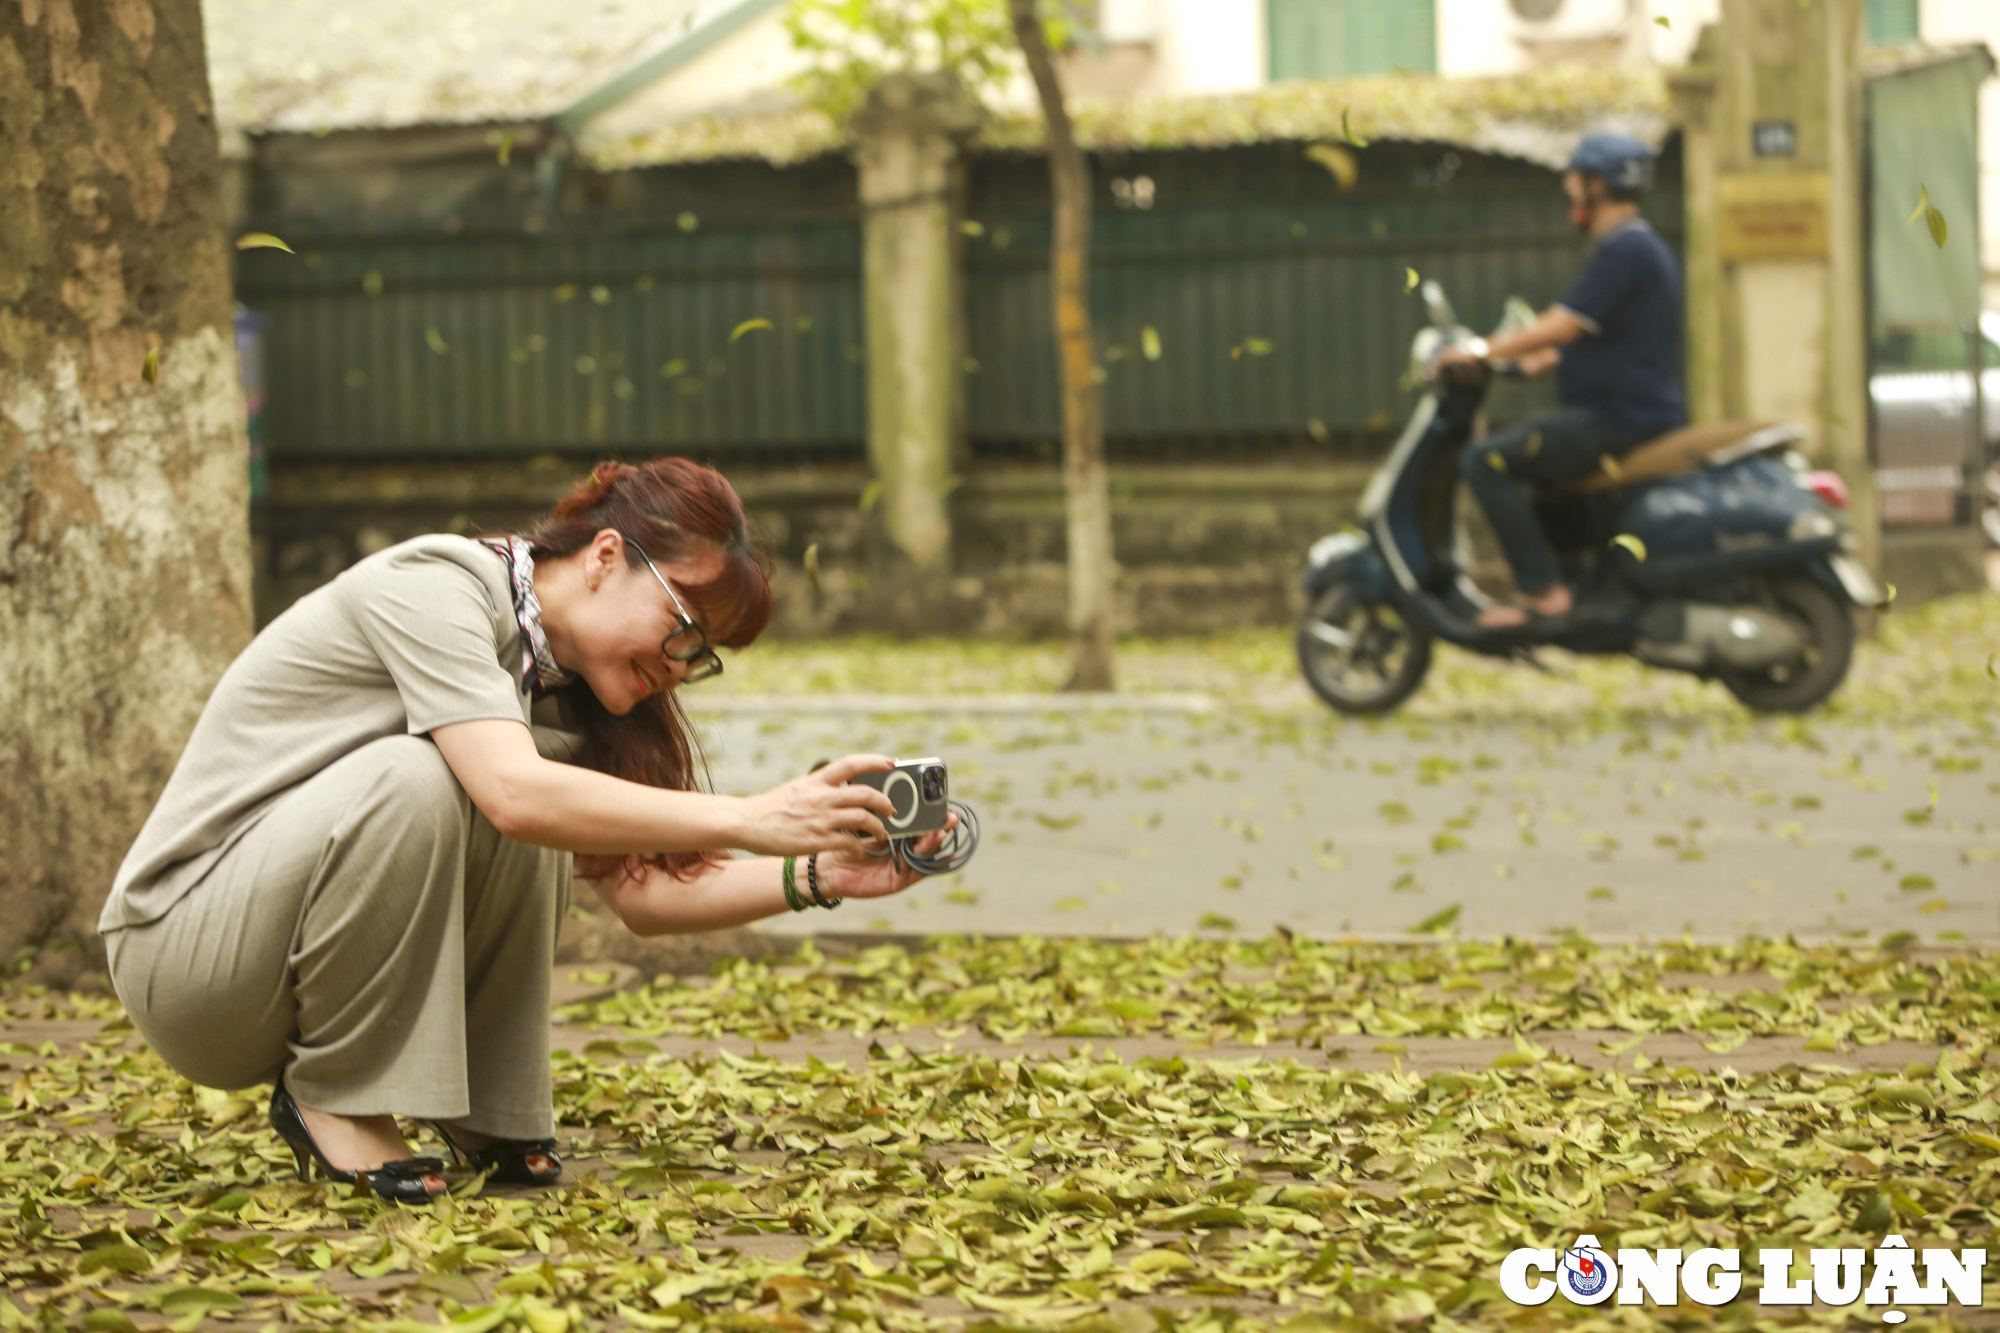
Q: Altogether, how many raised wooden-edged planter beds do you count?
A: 0